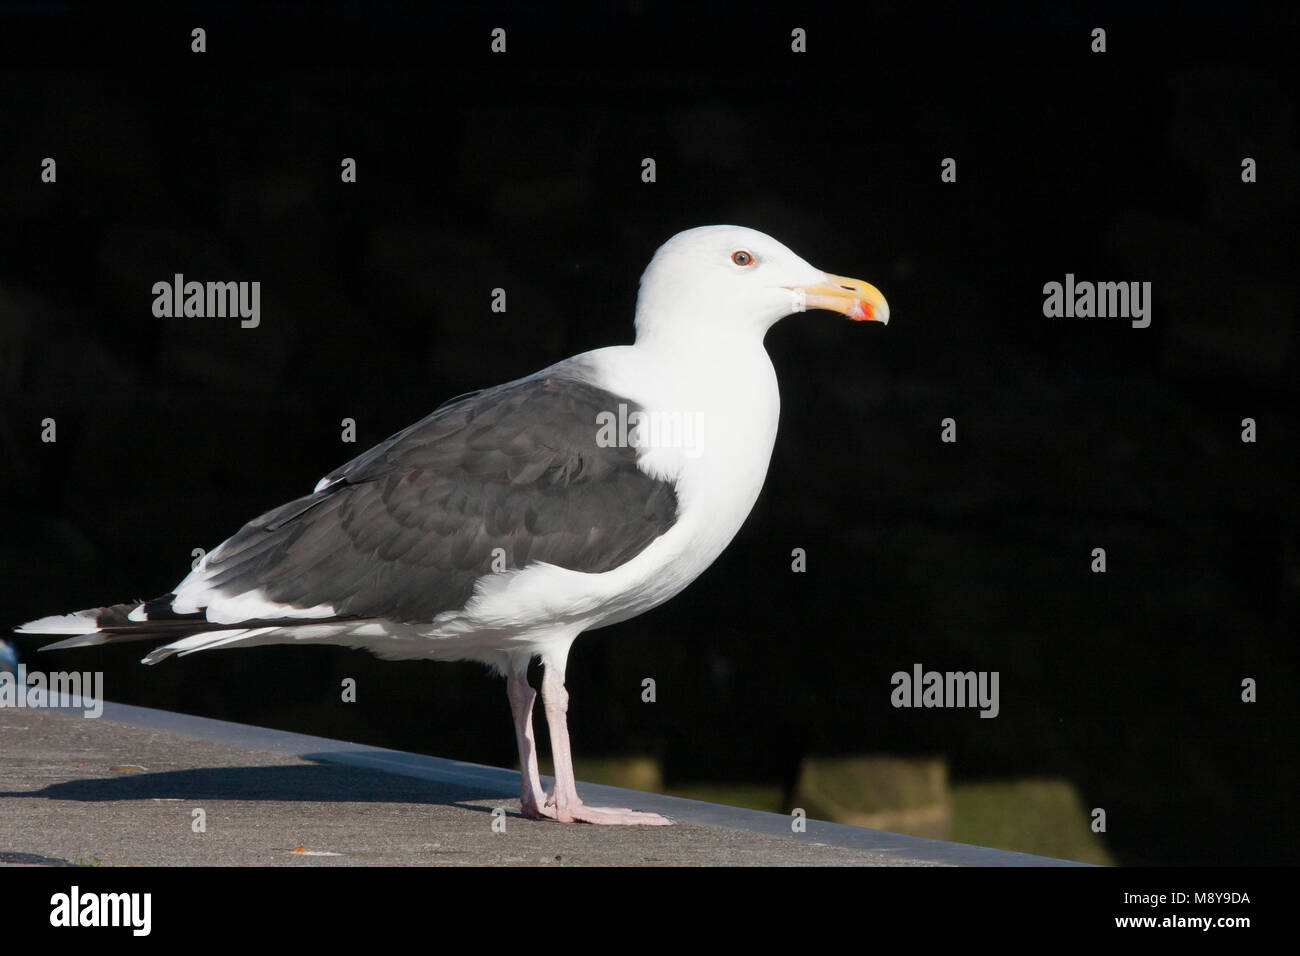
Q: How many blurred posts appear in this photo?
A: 4